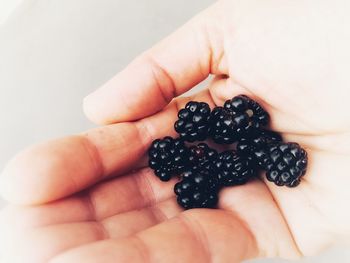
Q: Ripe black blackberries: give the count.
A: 9